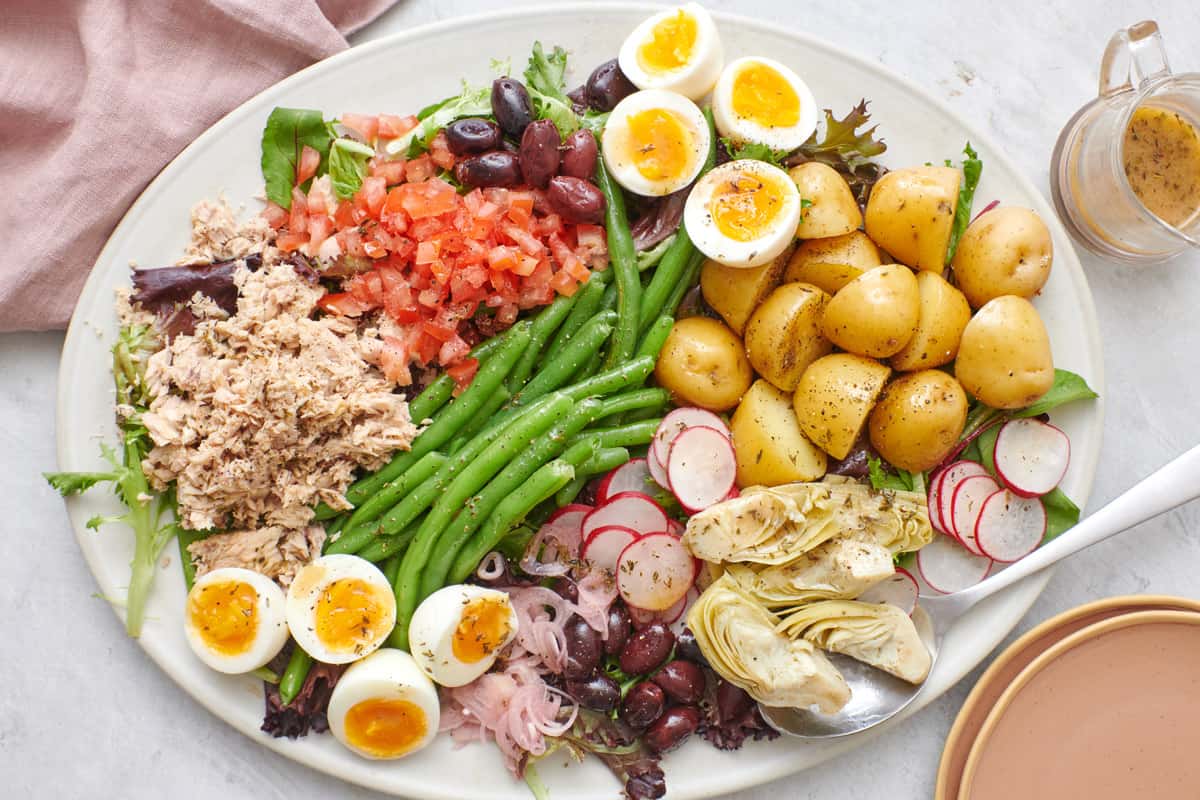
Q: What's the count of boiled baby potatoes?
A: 13